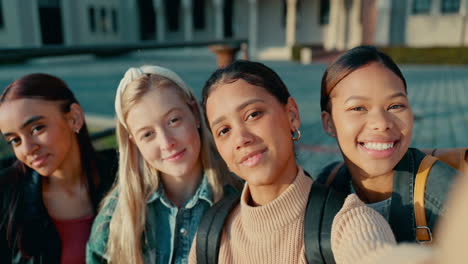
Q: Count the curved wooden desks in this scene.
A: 0